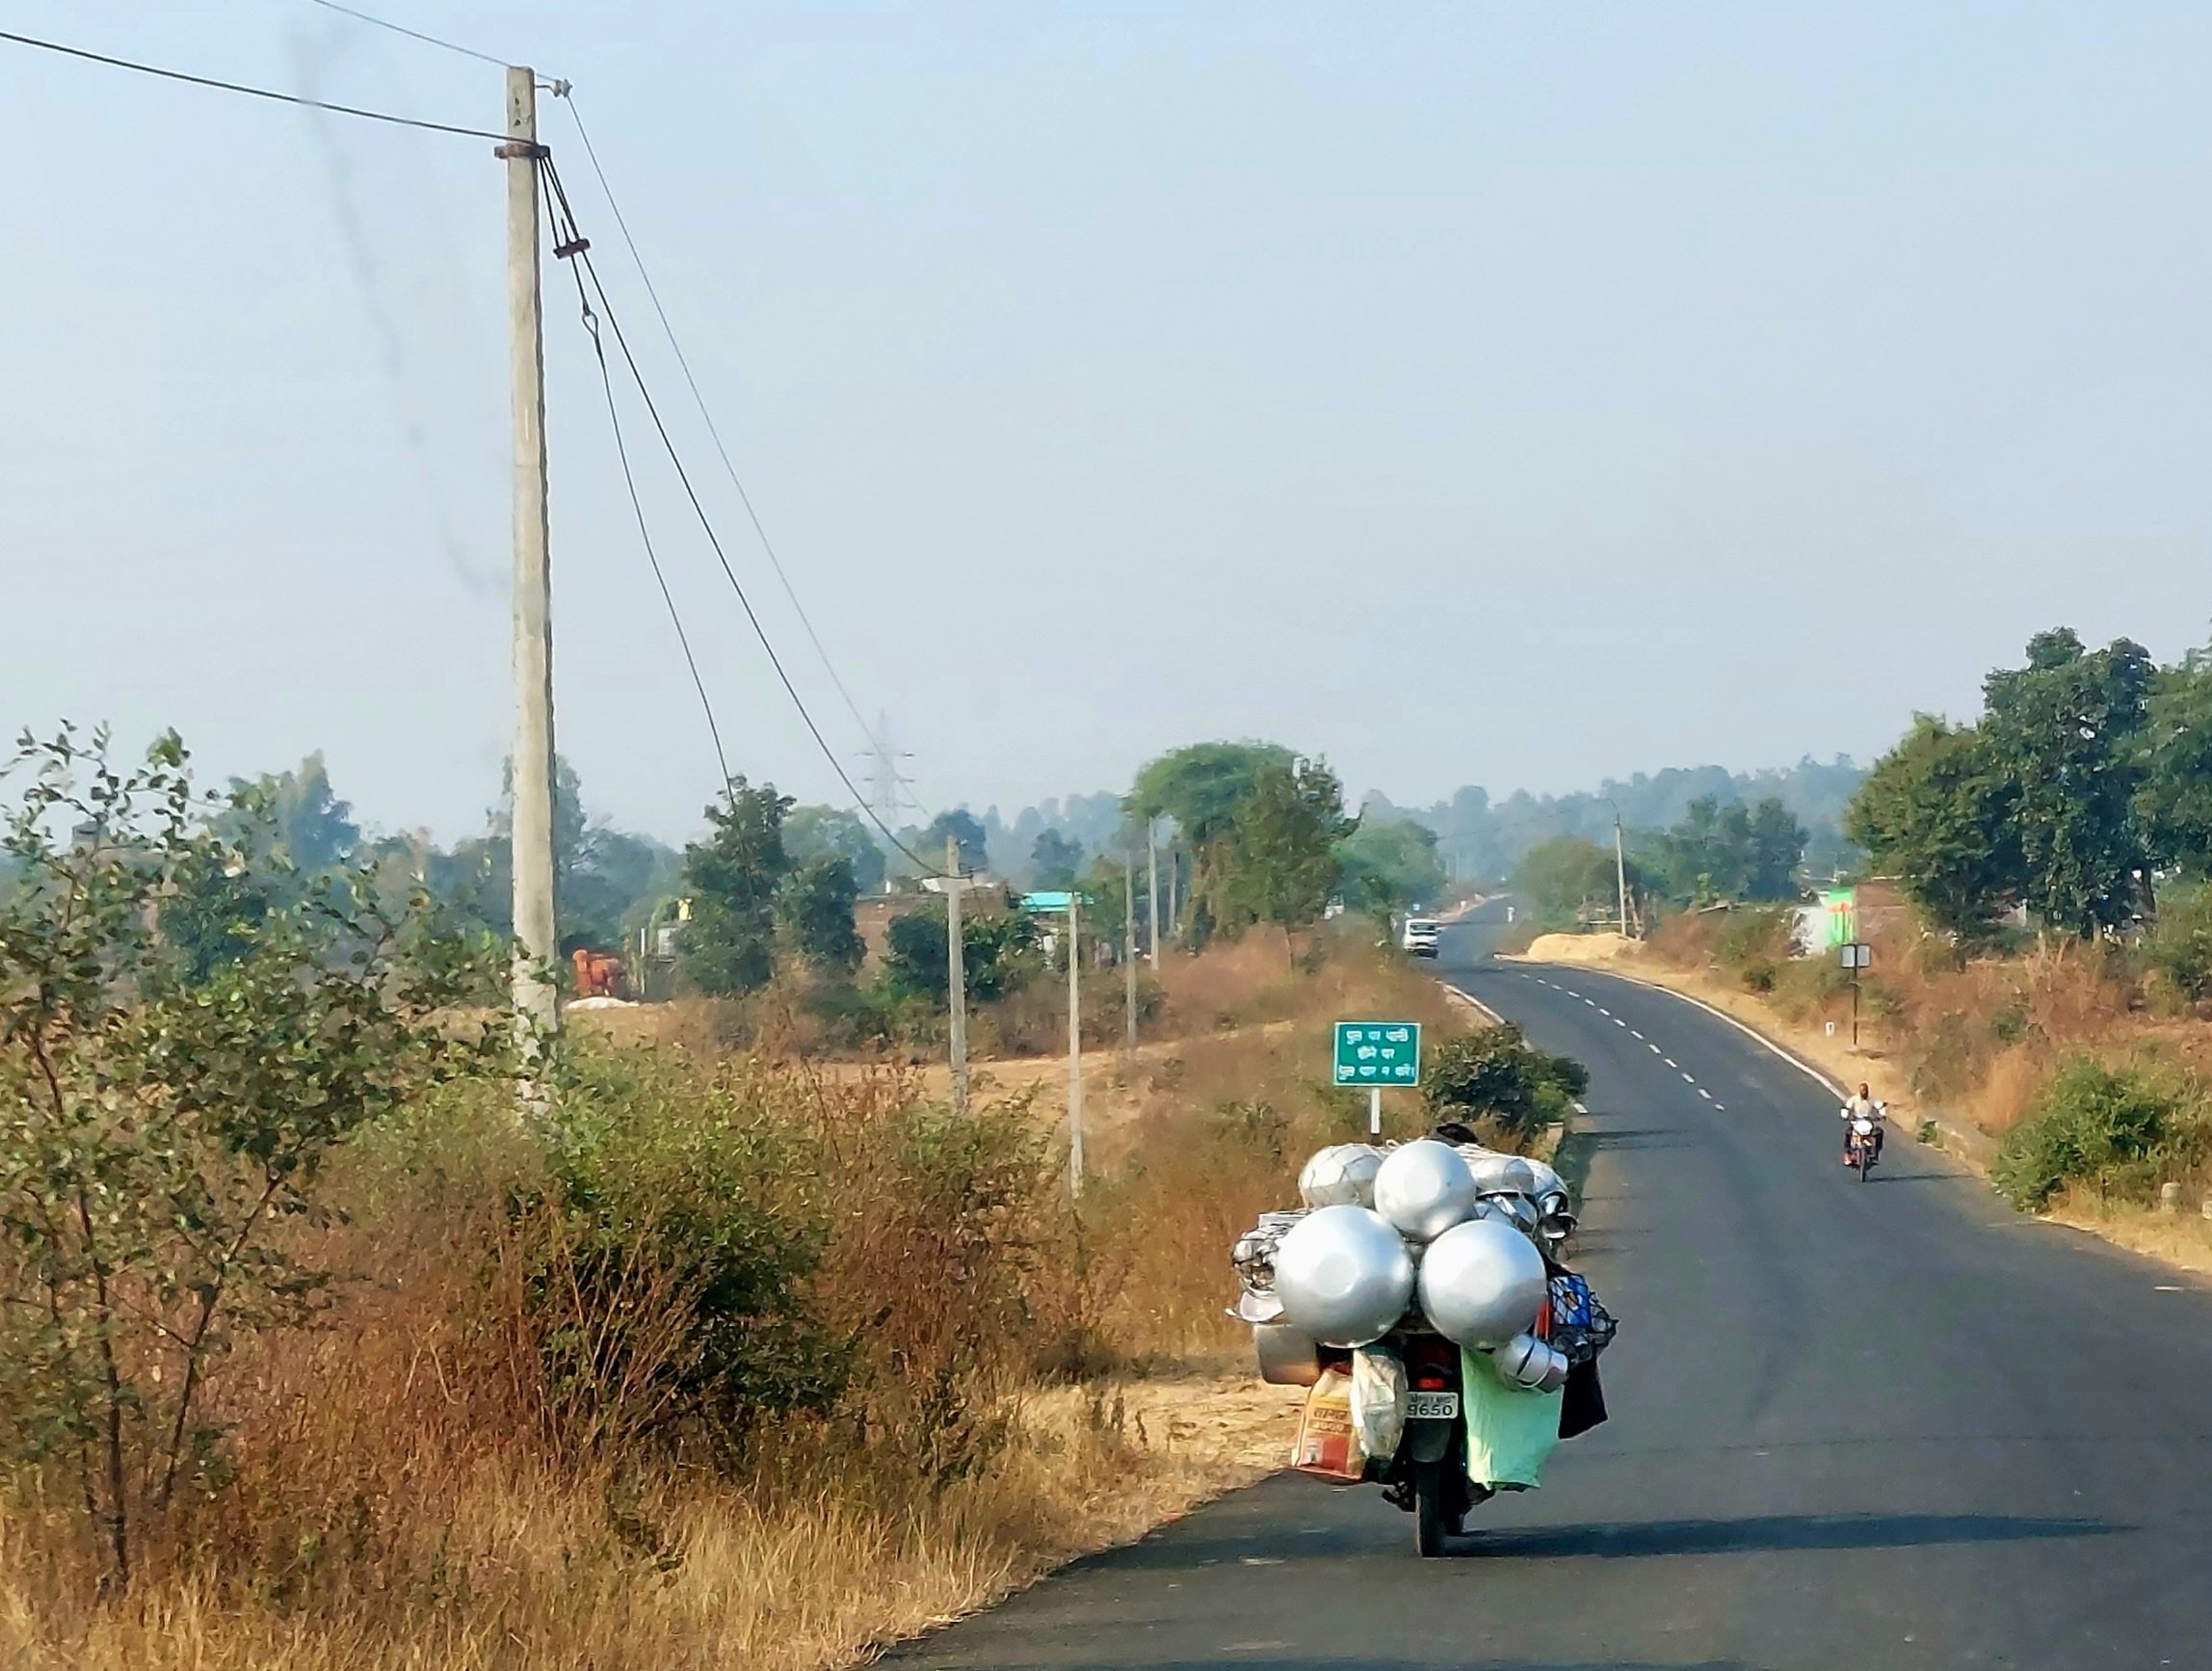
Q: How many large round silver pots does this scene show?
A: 3